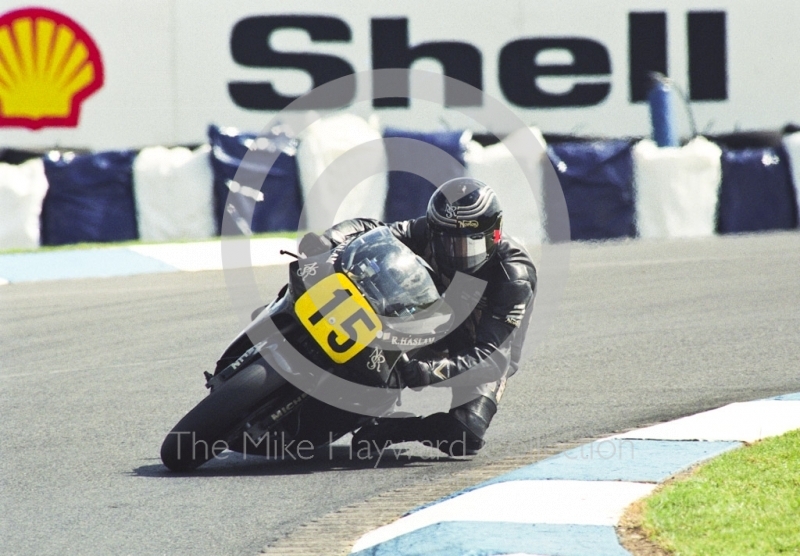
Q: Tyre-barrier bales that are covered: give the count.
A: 11